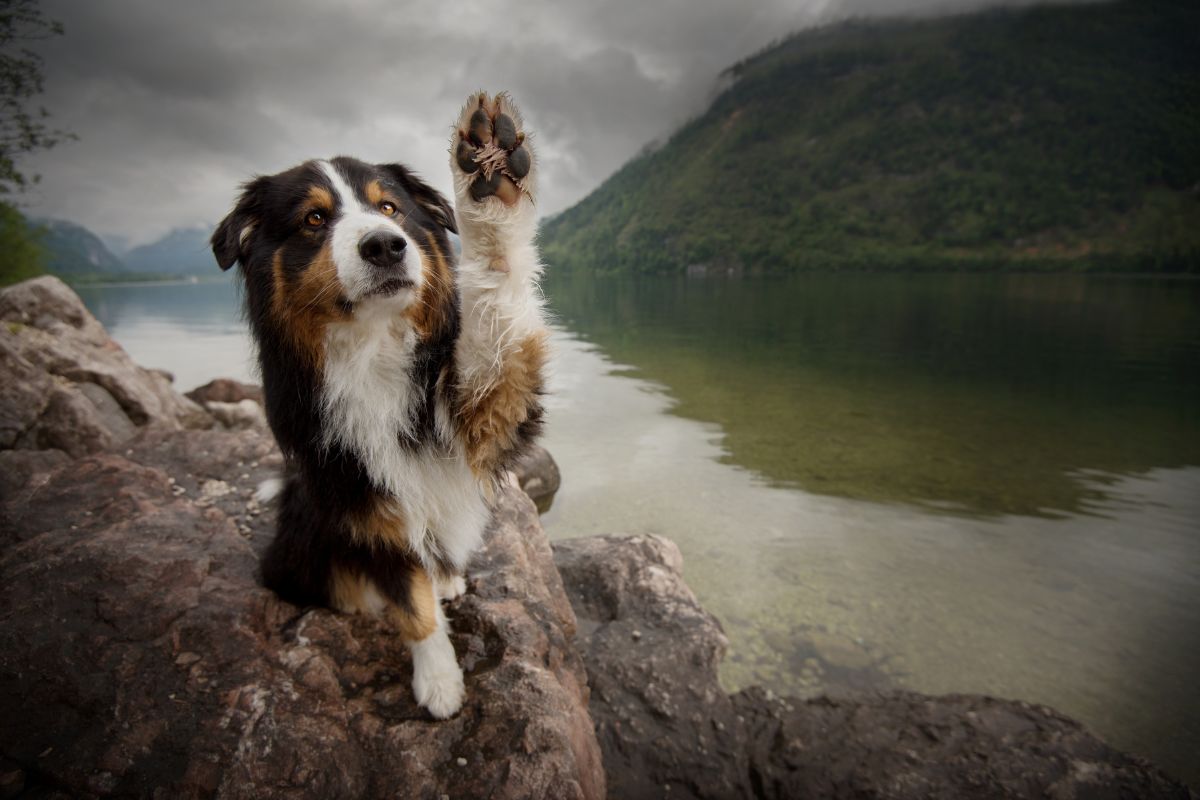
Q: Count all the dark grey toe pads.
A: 4